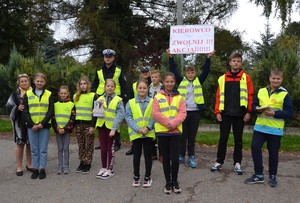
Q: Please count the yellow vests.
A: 11